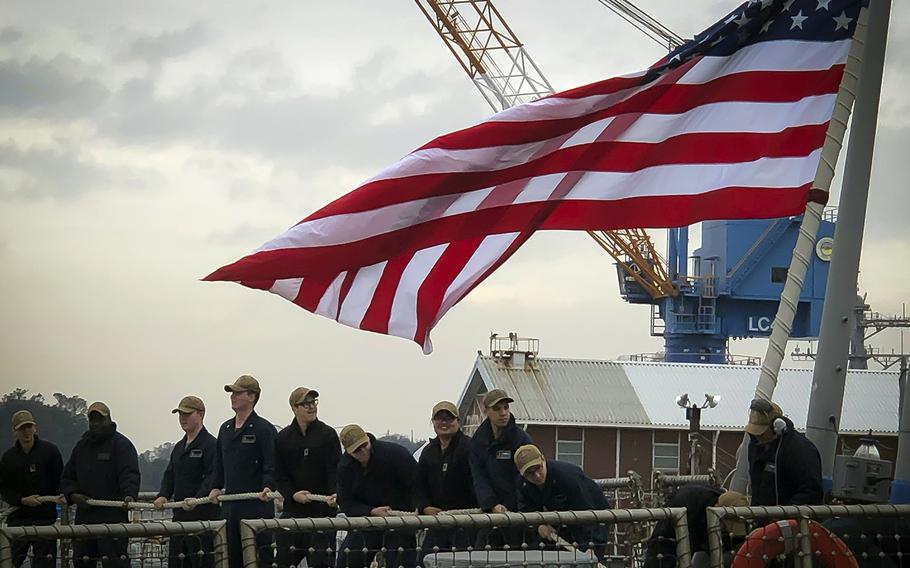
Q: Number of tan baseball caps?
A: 11